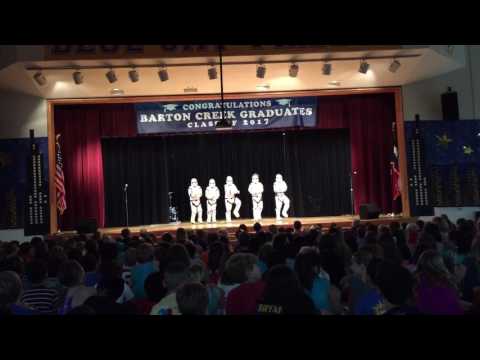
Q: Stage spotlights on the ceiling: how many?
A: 11